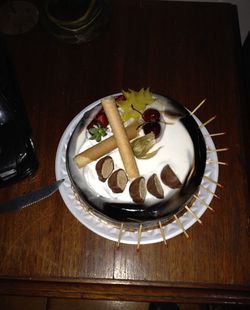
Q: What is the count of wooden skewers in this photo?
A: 13